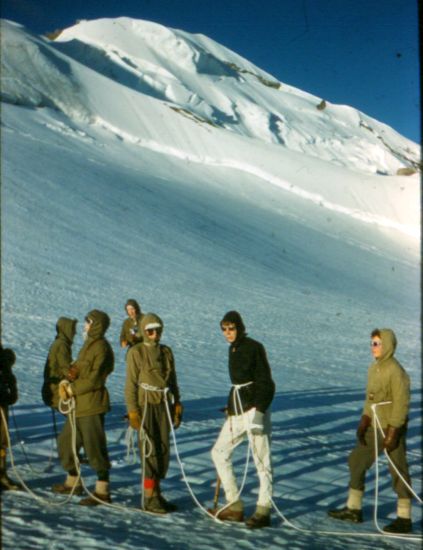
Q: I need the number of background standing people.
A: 2